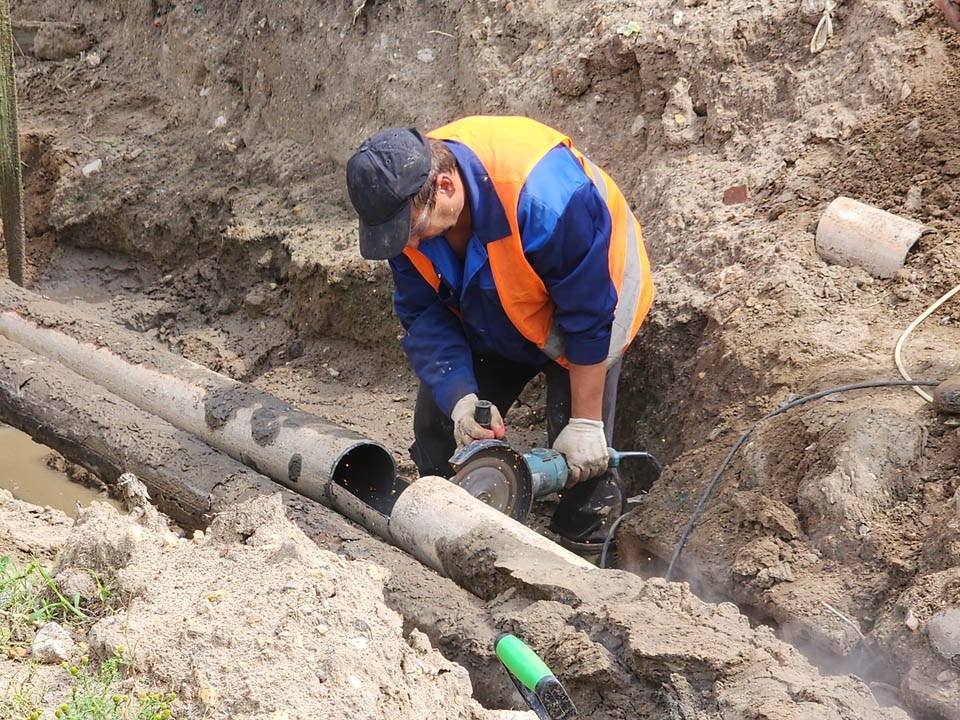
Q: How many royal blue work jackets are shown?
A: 1